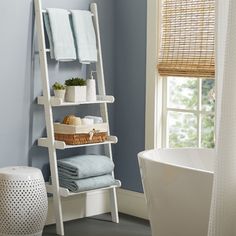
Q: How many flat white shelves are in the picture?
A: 3